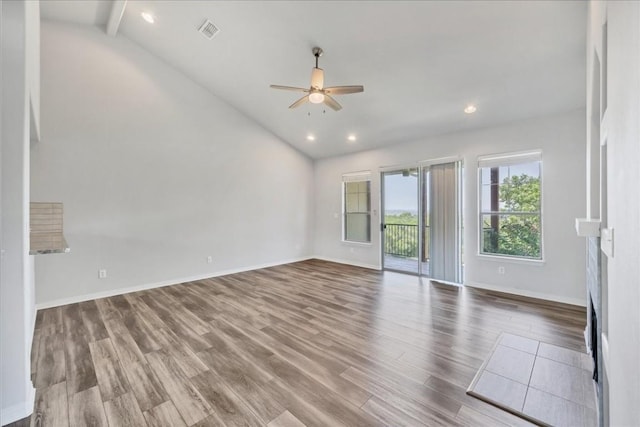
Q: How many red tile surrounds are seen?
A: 0